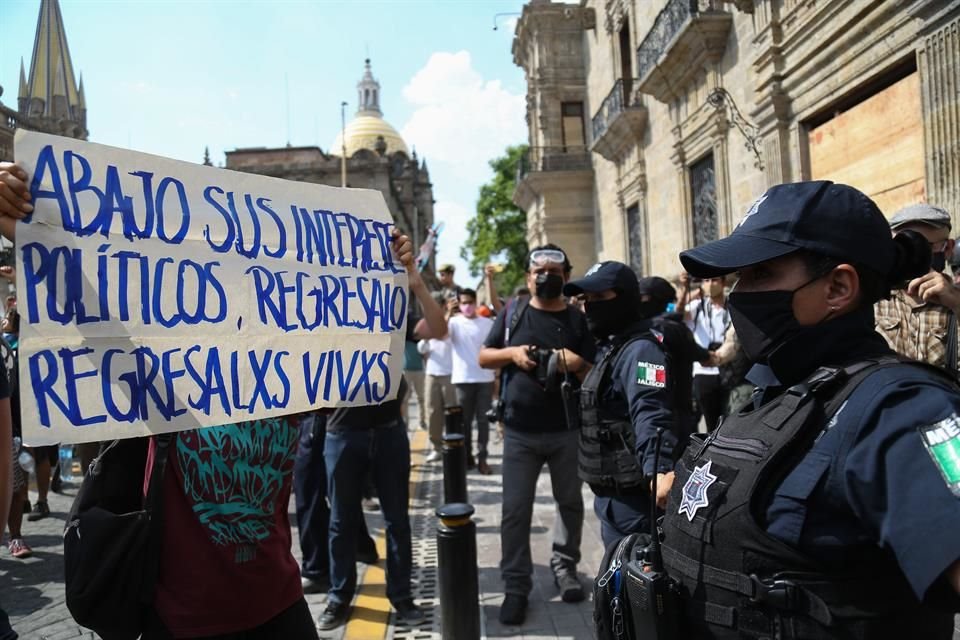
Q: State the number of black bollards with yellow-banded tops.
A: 3